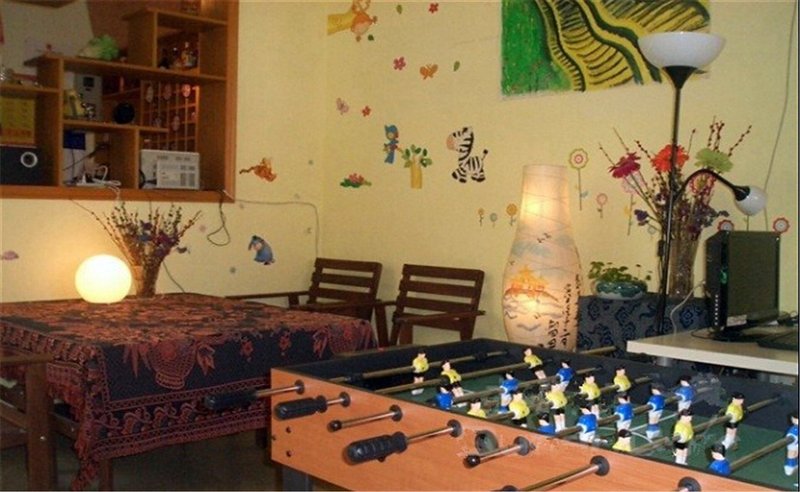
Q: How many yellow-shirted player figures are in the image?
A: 11